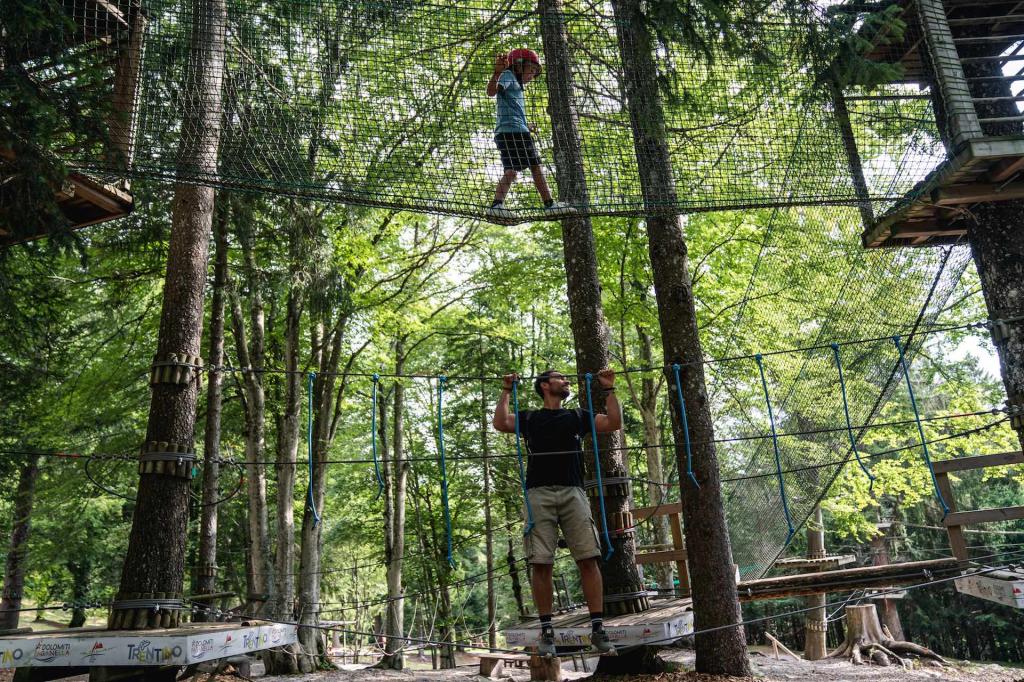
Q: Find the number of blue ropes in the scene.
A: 9